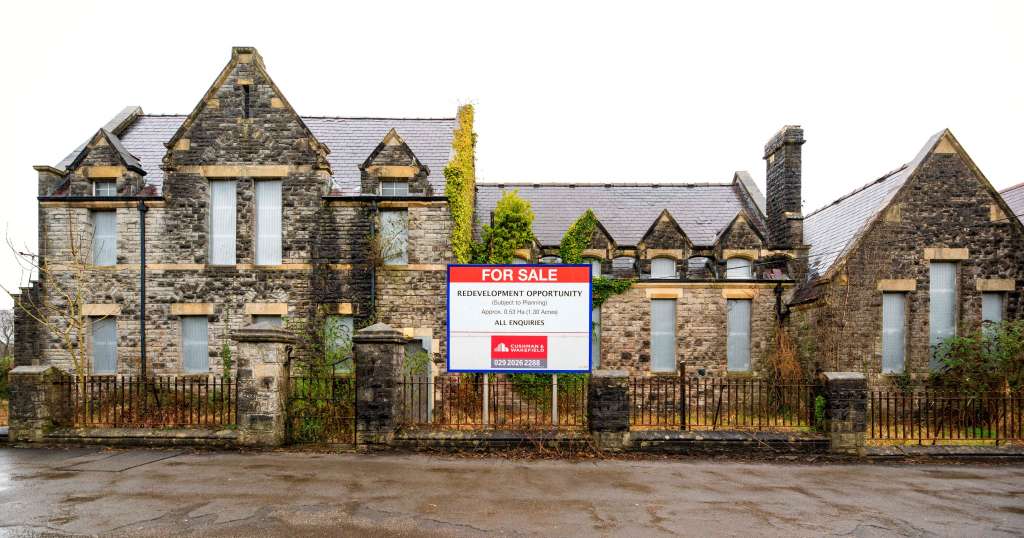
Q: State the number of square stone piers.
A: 5